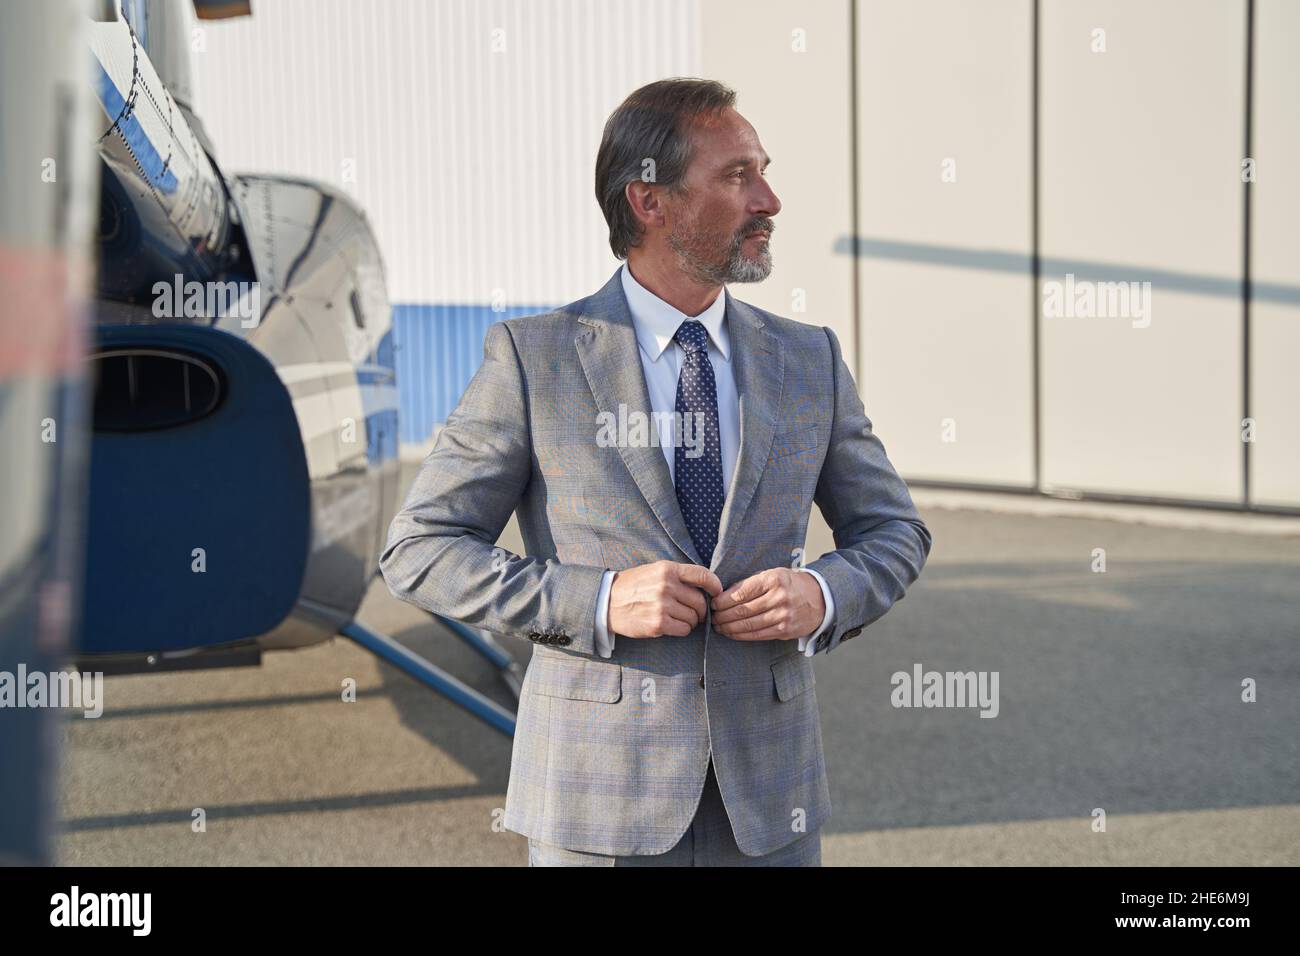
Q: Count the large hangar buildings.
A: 1